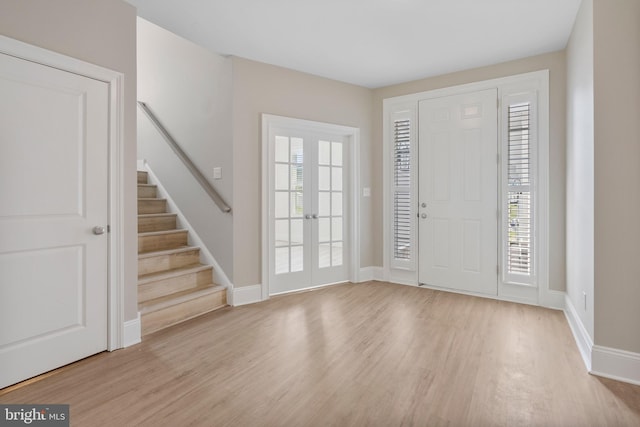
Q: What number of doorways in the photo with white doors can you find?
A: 3